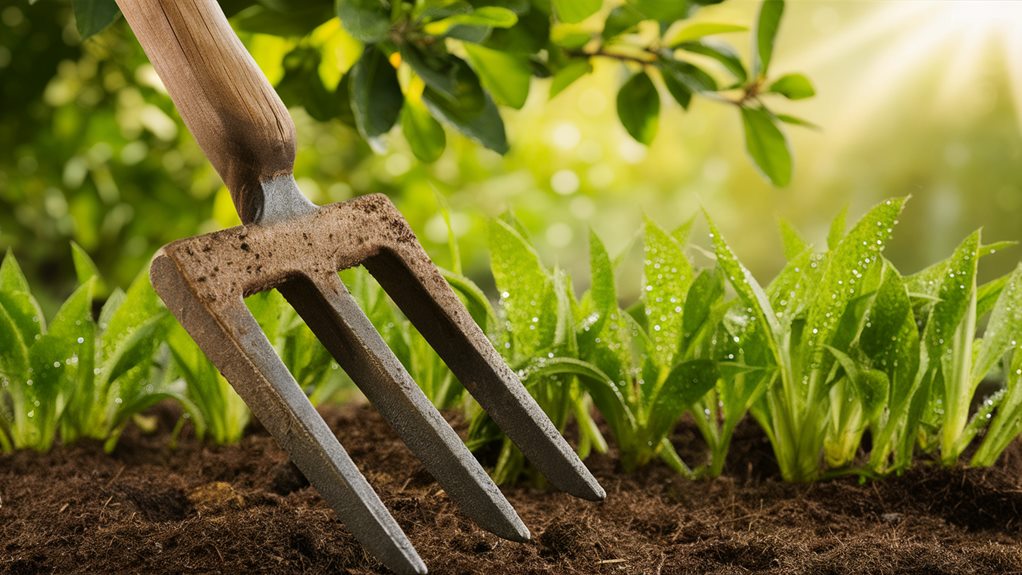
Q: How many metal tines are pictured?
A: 3